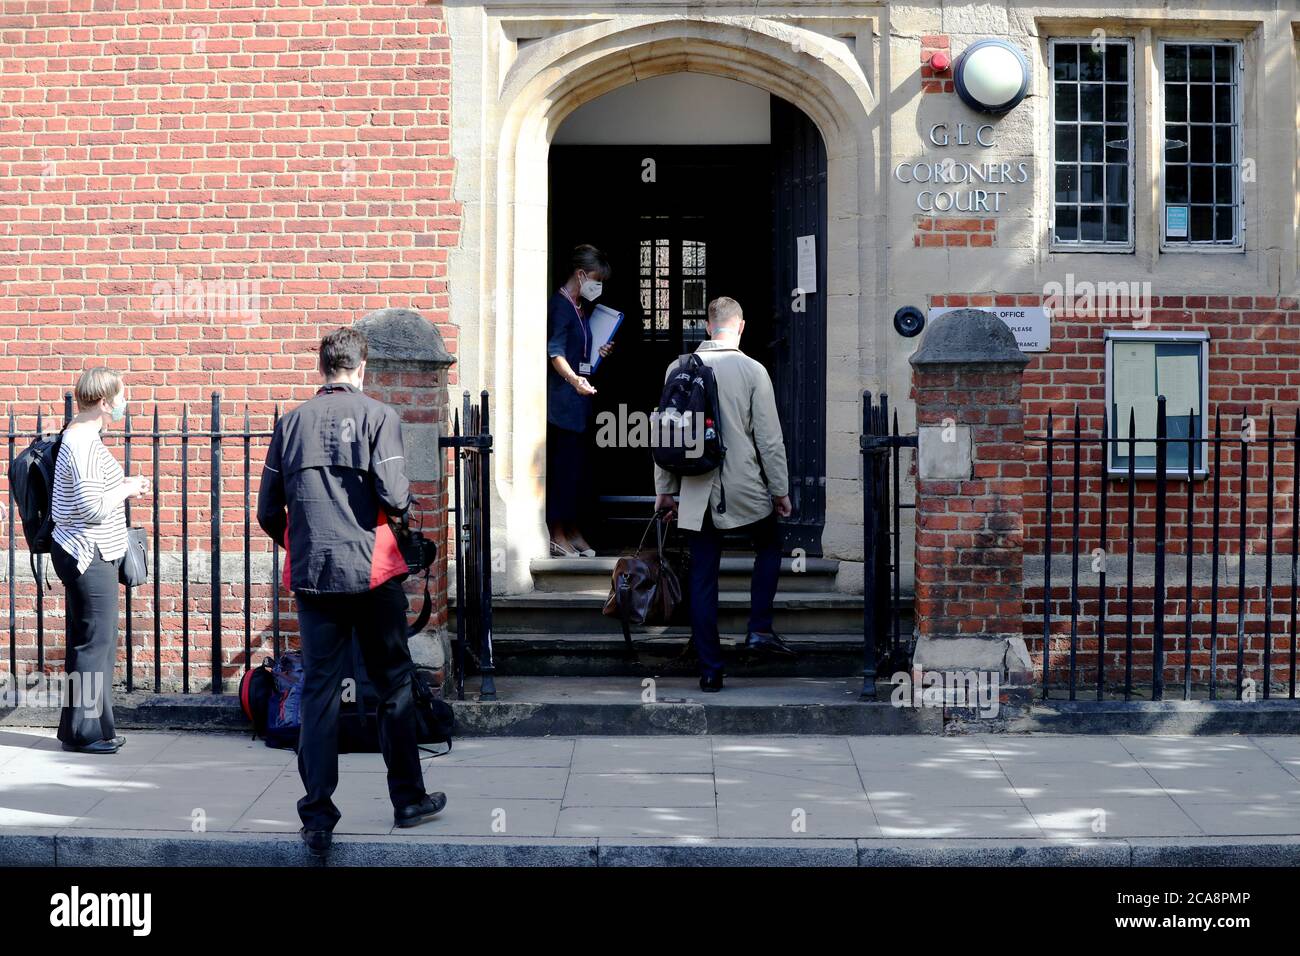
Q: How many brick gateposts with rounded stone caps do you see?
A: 2